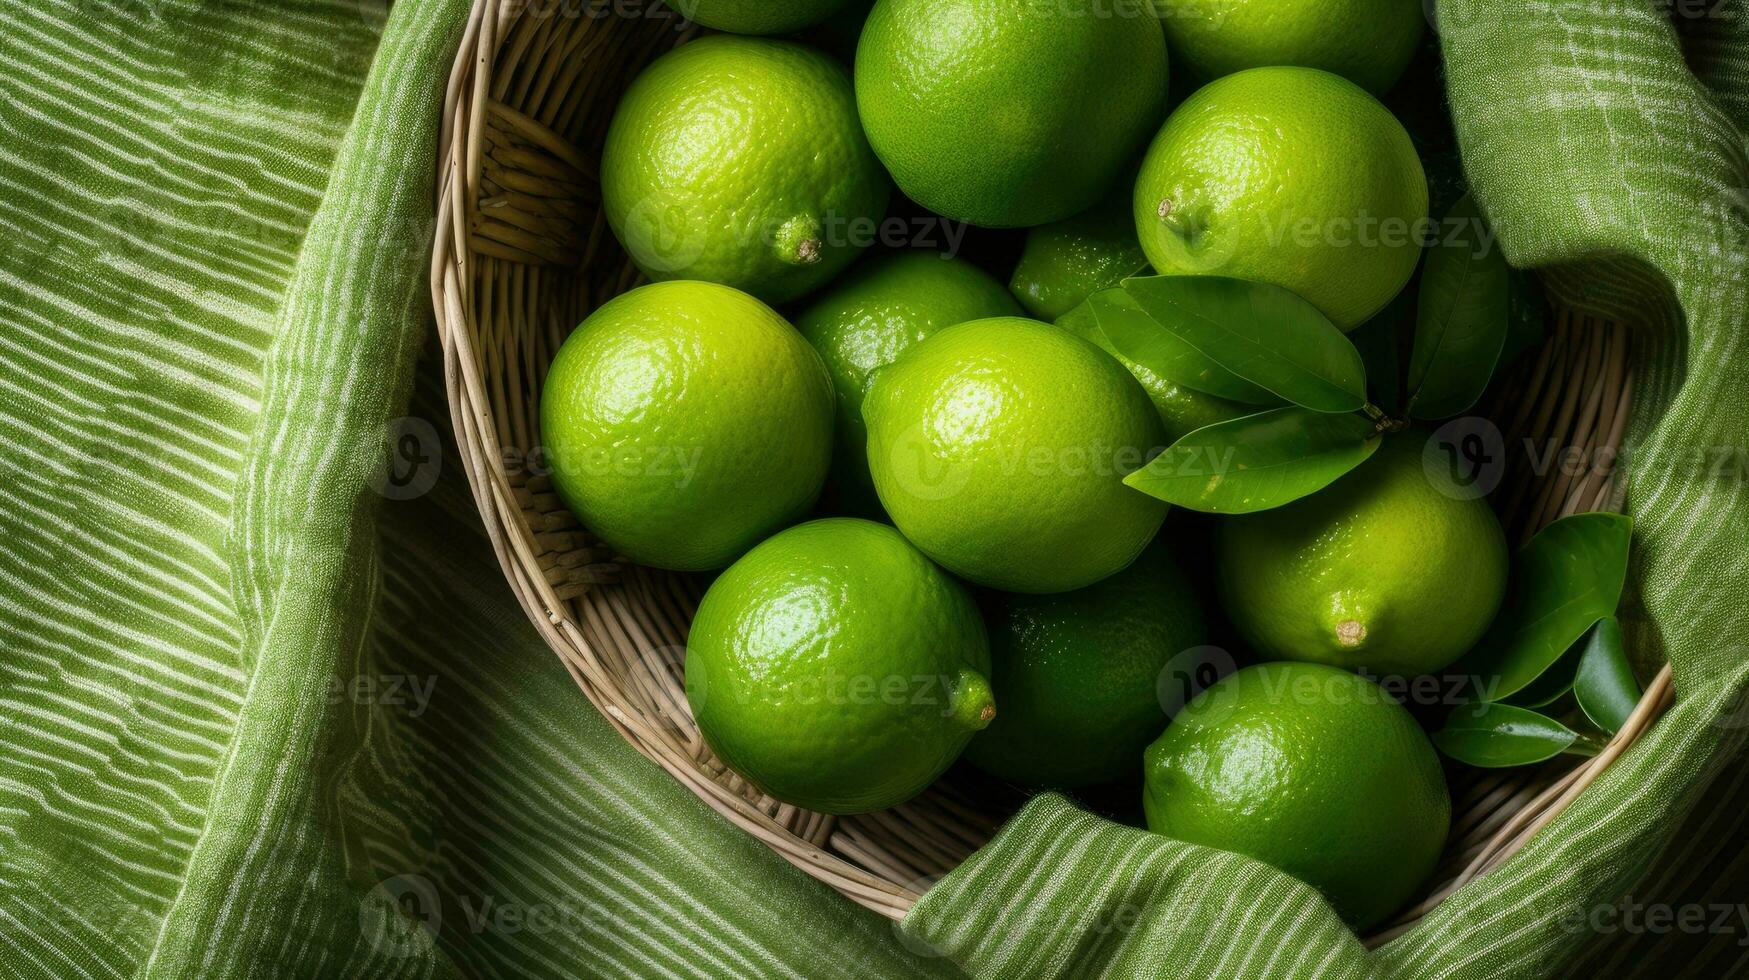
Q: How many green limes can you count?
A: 14